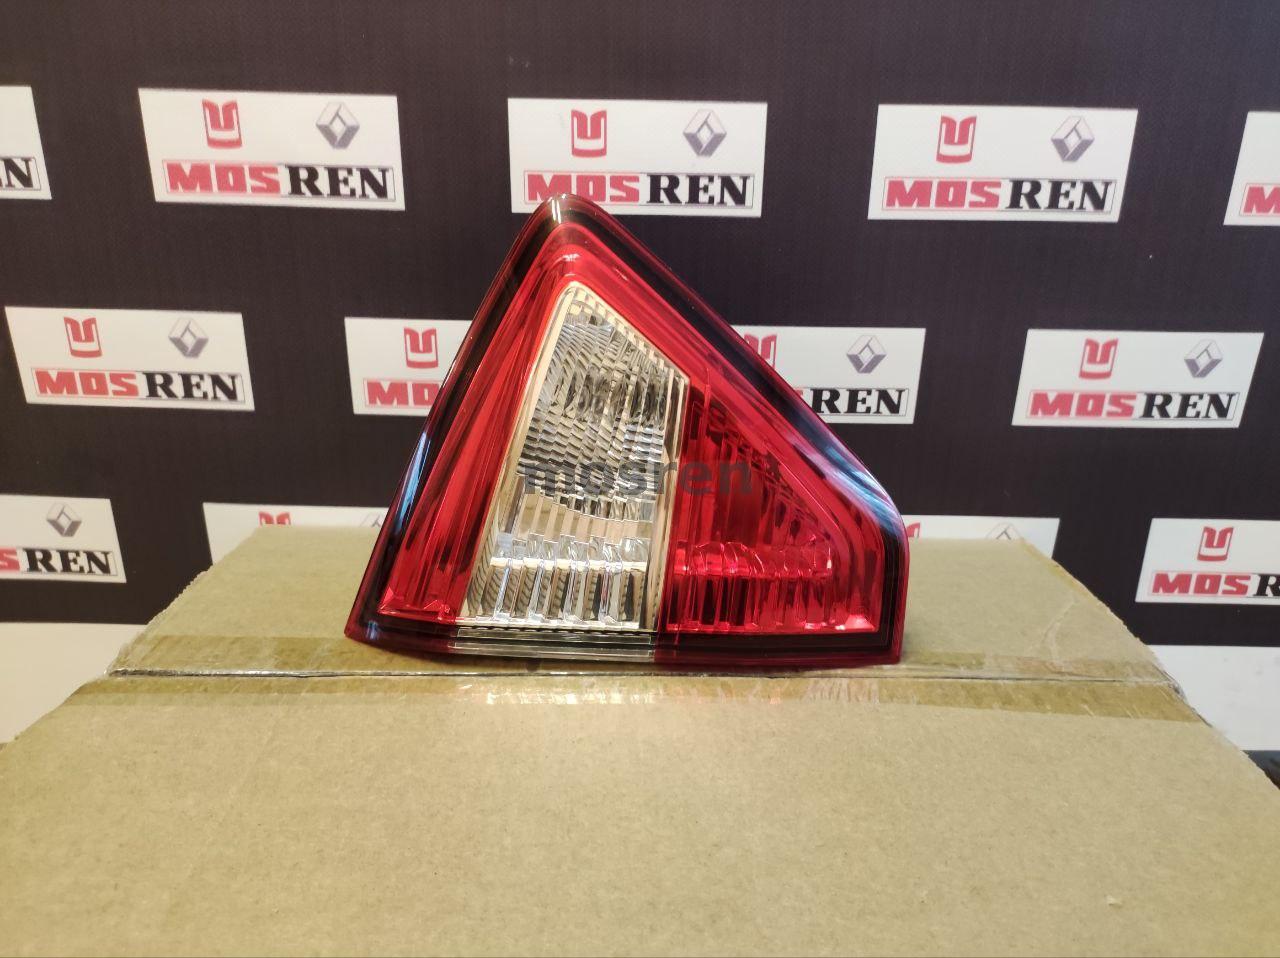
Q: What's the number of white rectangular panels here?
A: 13